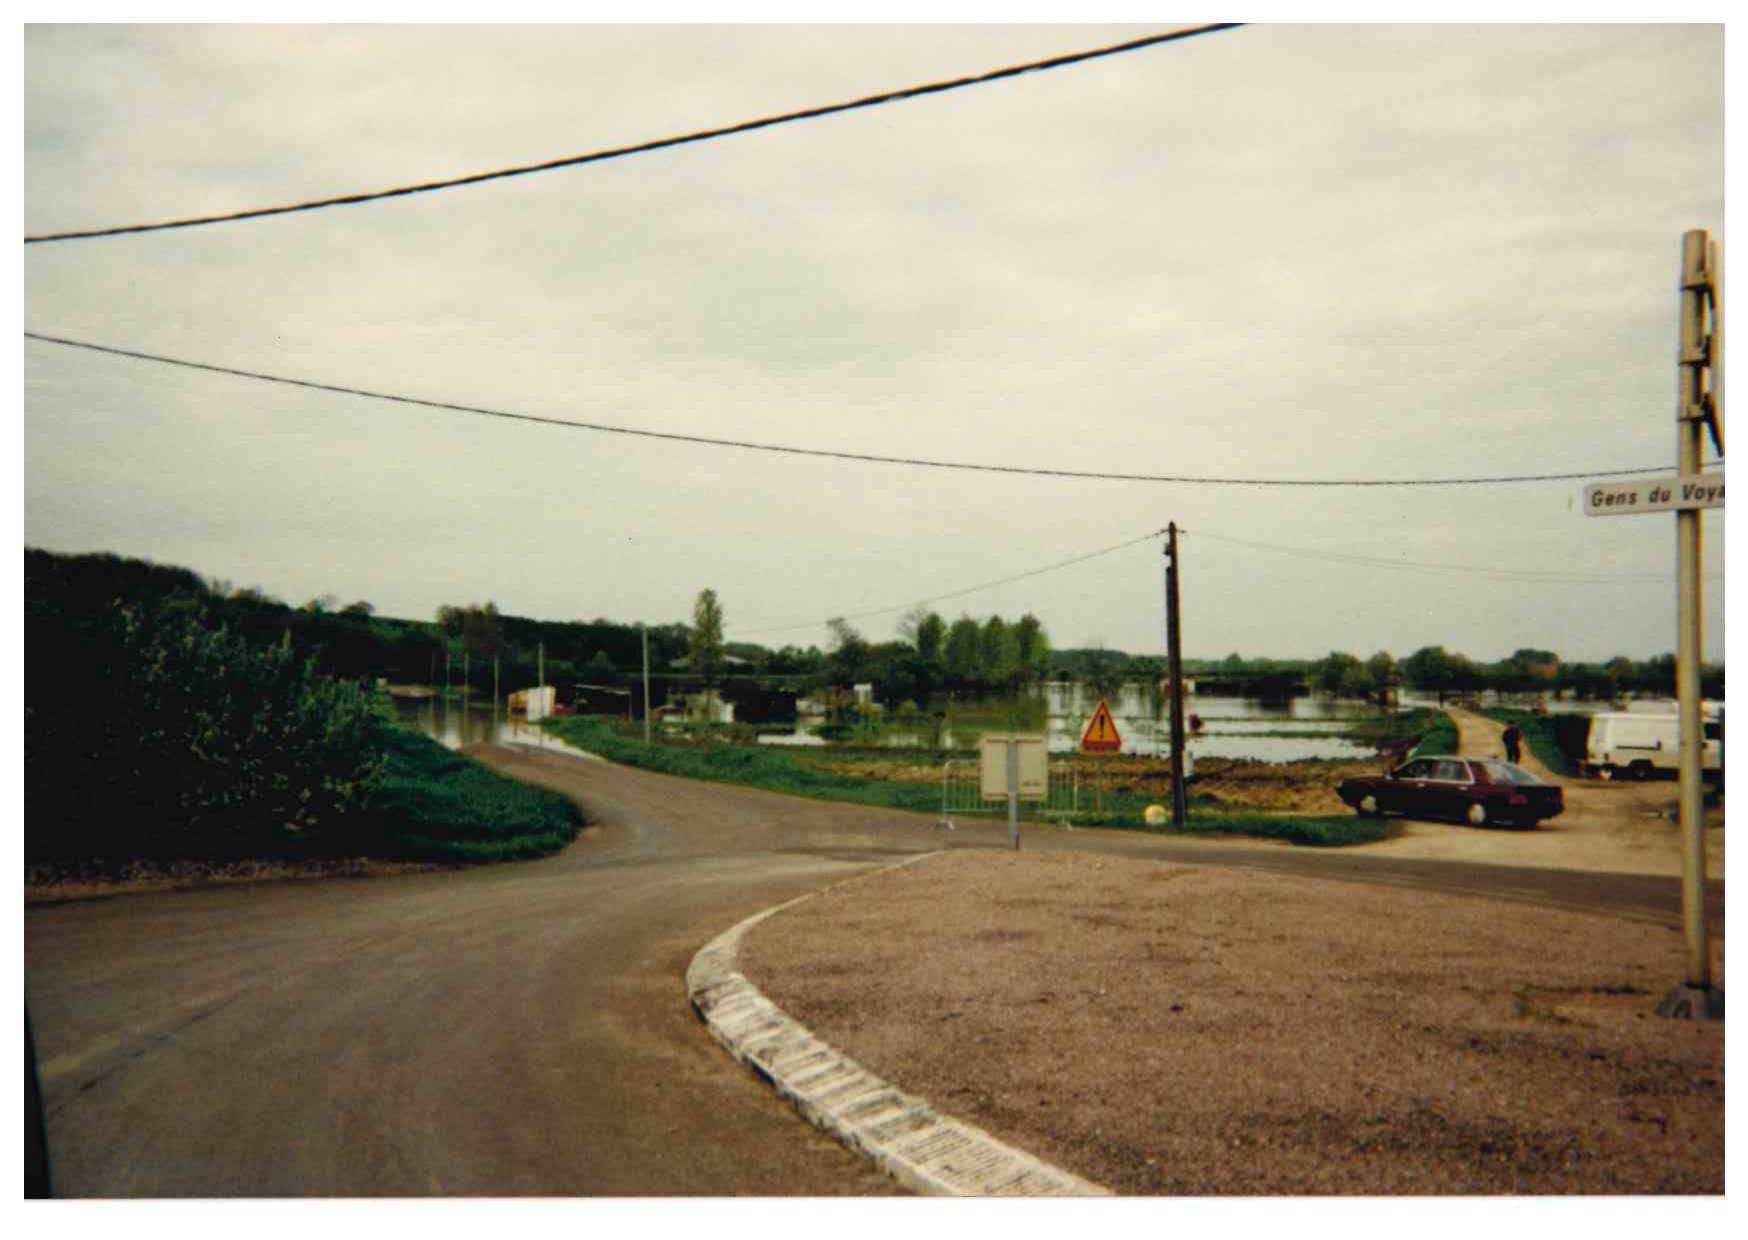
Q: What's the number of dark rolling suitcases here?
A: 0